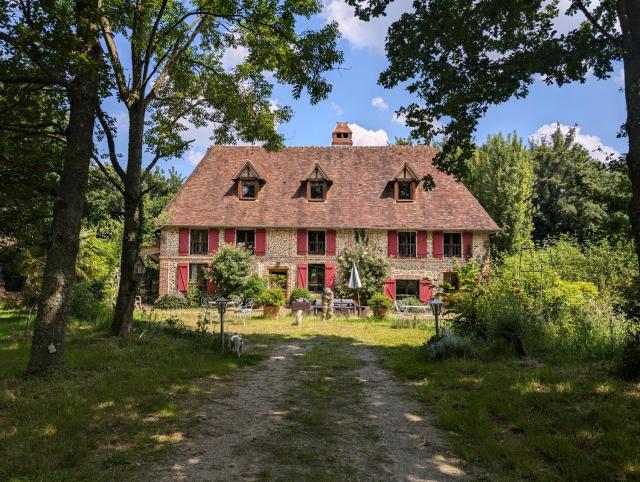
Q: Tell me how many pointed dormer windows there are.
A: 3